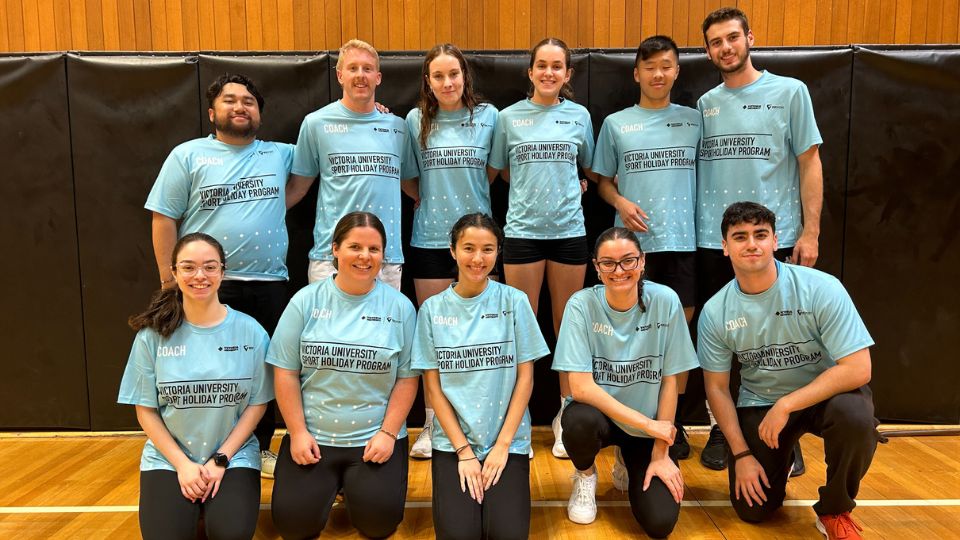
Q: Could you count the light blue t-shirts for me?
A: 11